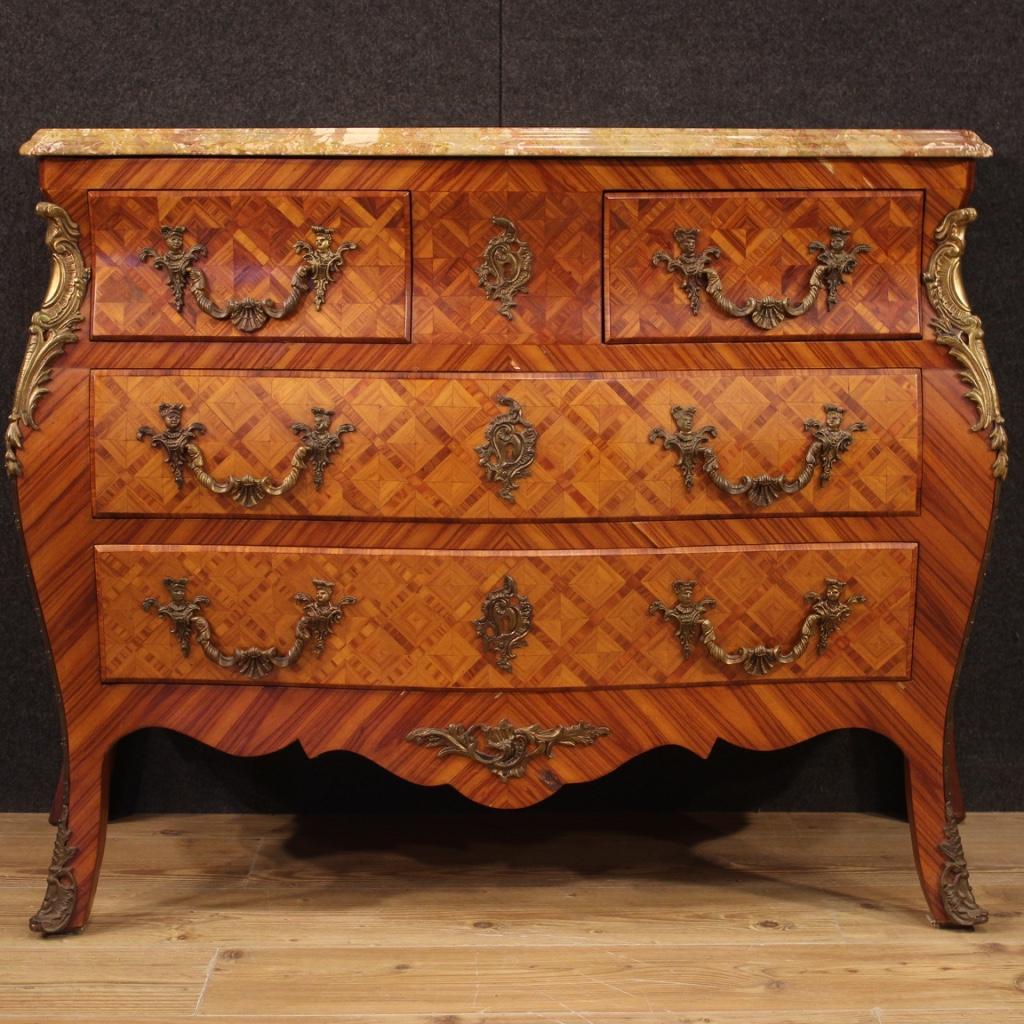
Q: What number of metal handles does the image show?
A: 6